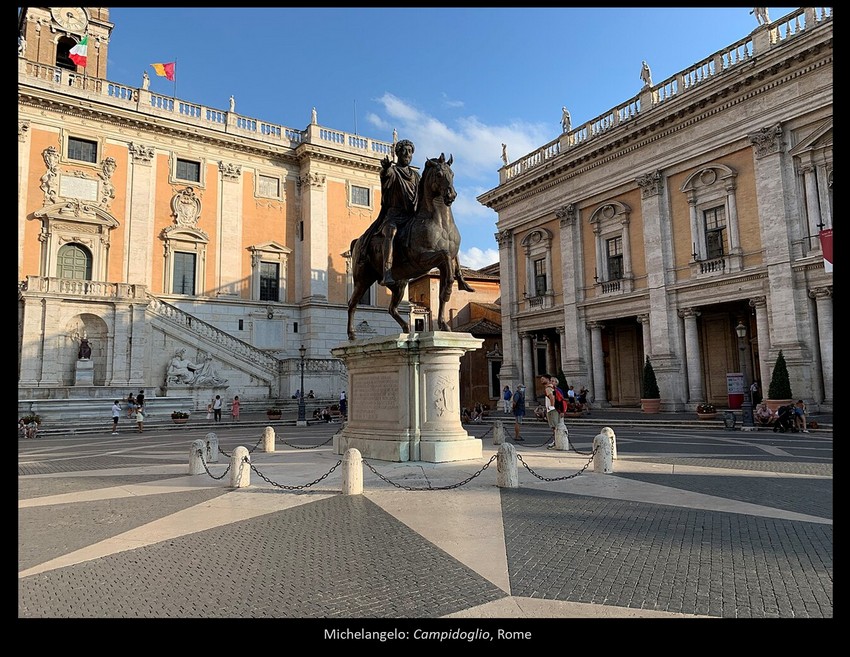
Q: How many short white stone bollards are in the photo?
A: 10